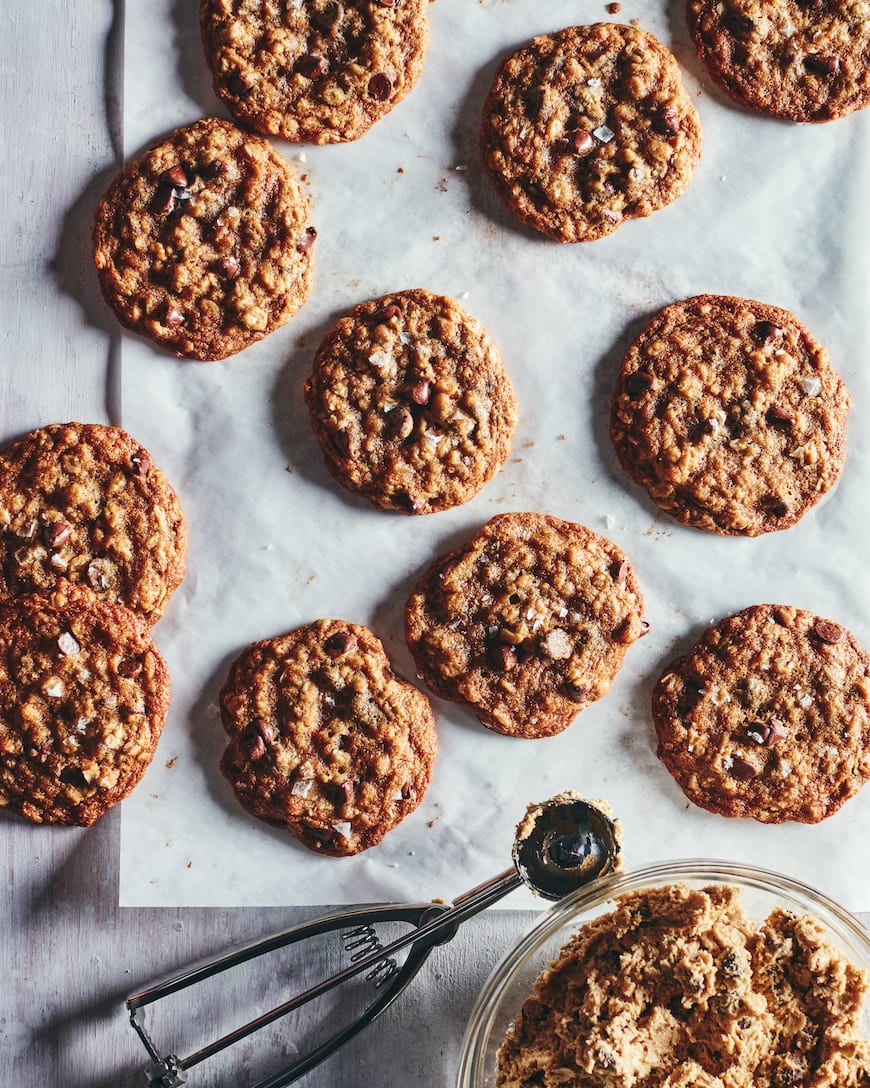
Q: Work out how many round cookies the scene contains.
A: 11